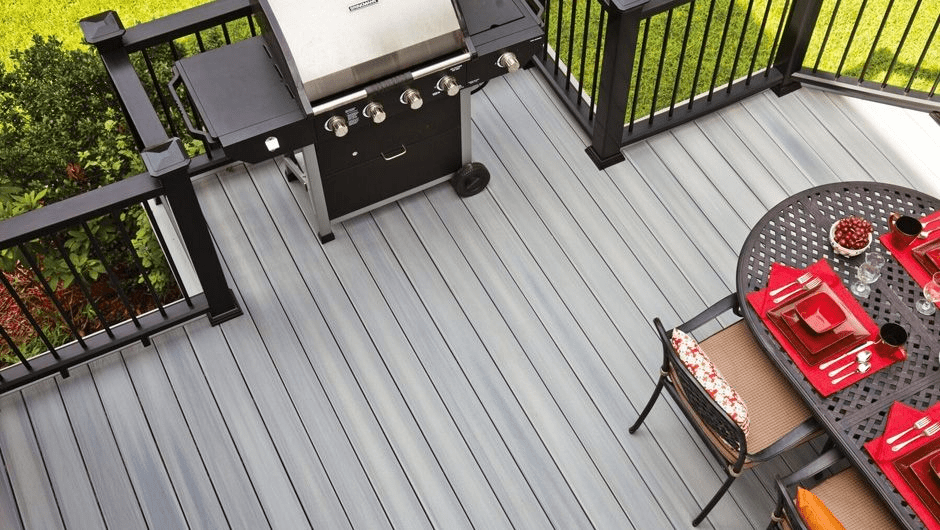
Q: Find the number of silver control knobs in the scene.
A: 5